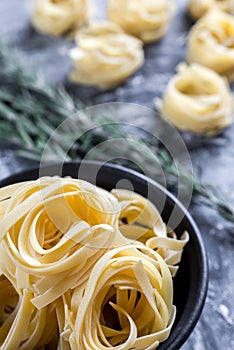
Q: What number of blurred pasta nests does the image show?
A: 6